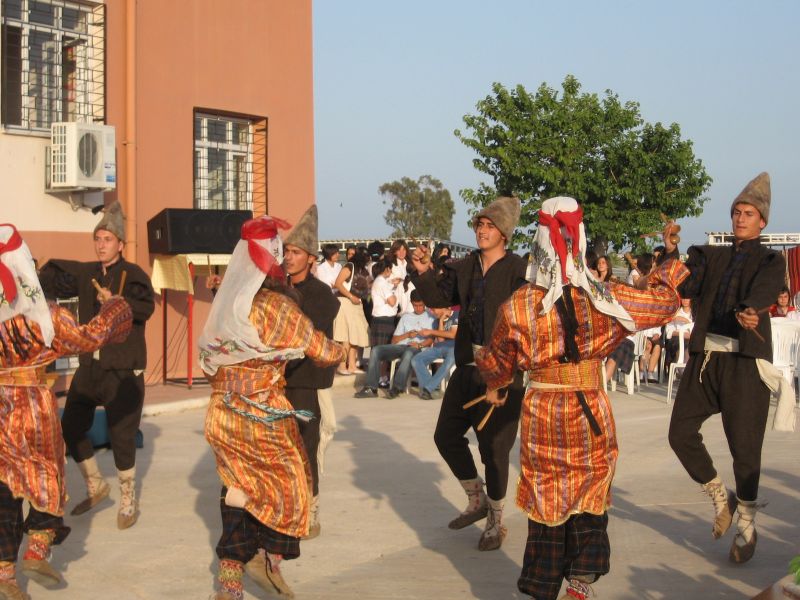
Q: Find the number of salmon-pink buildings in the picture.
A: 1